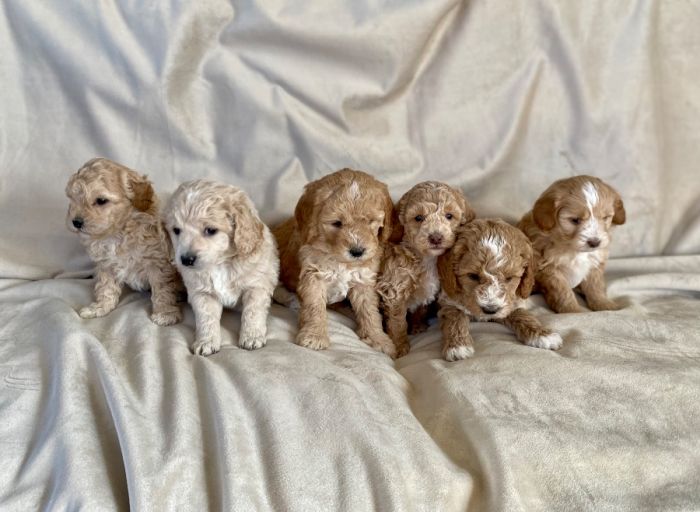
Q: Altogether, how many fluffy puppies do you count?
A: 6